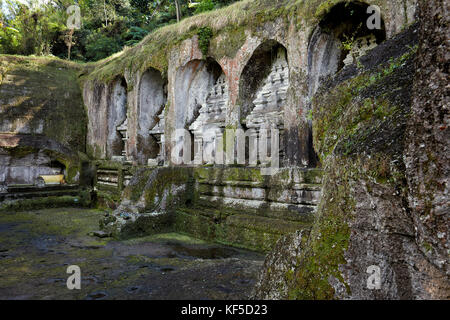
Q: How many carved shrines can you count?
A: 5